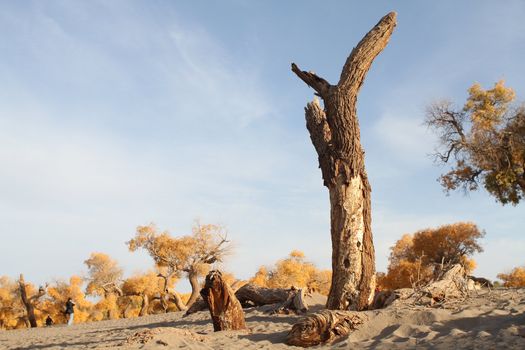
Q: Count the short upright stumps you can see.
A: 1